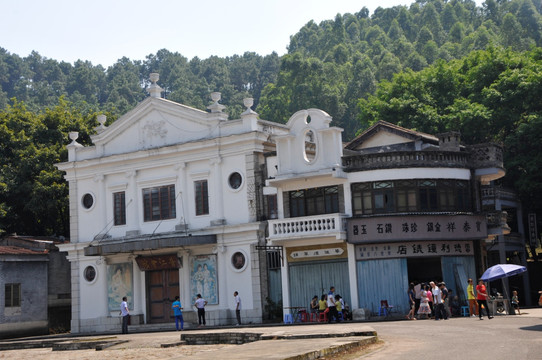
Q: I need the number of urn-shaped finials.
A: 5